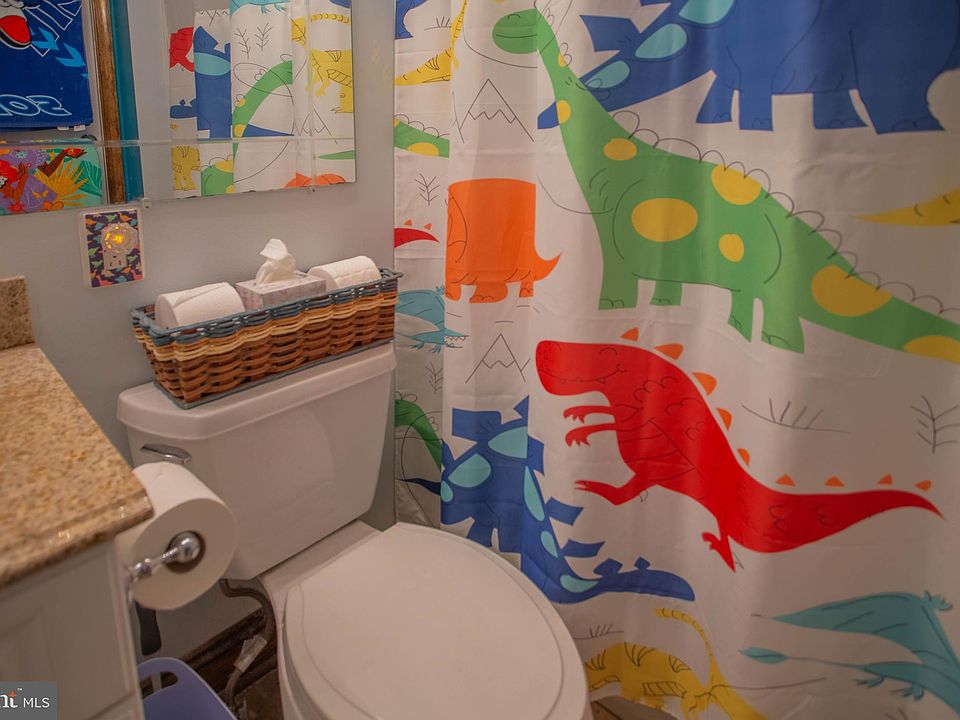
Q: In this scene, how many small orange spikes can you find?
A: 11